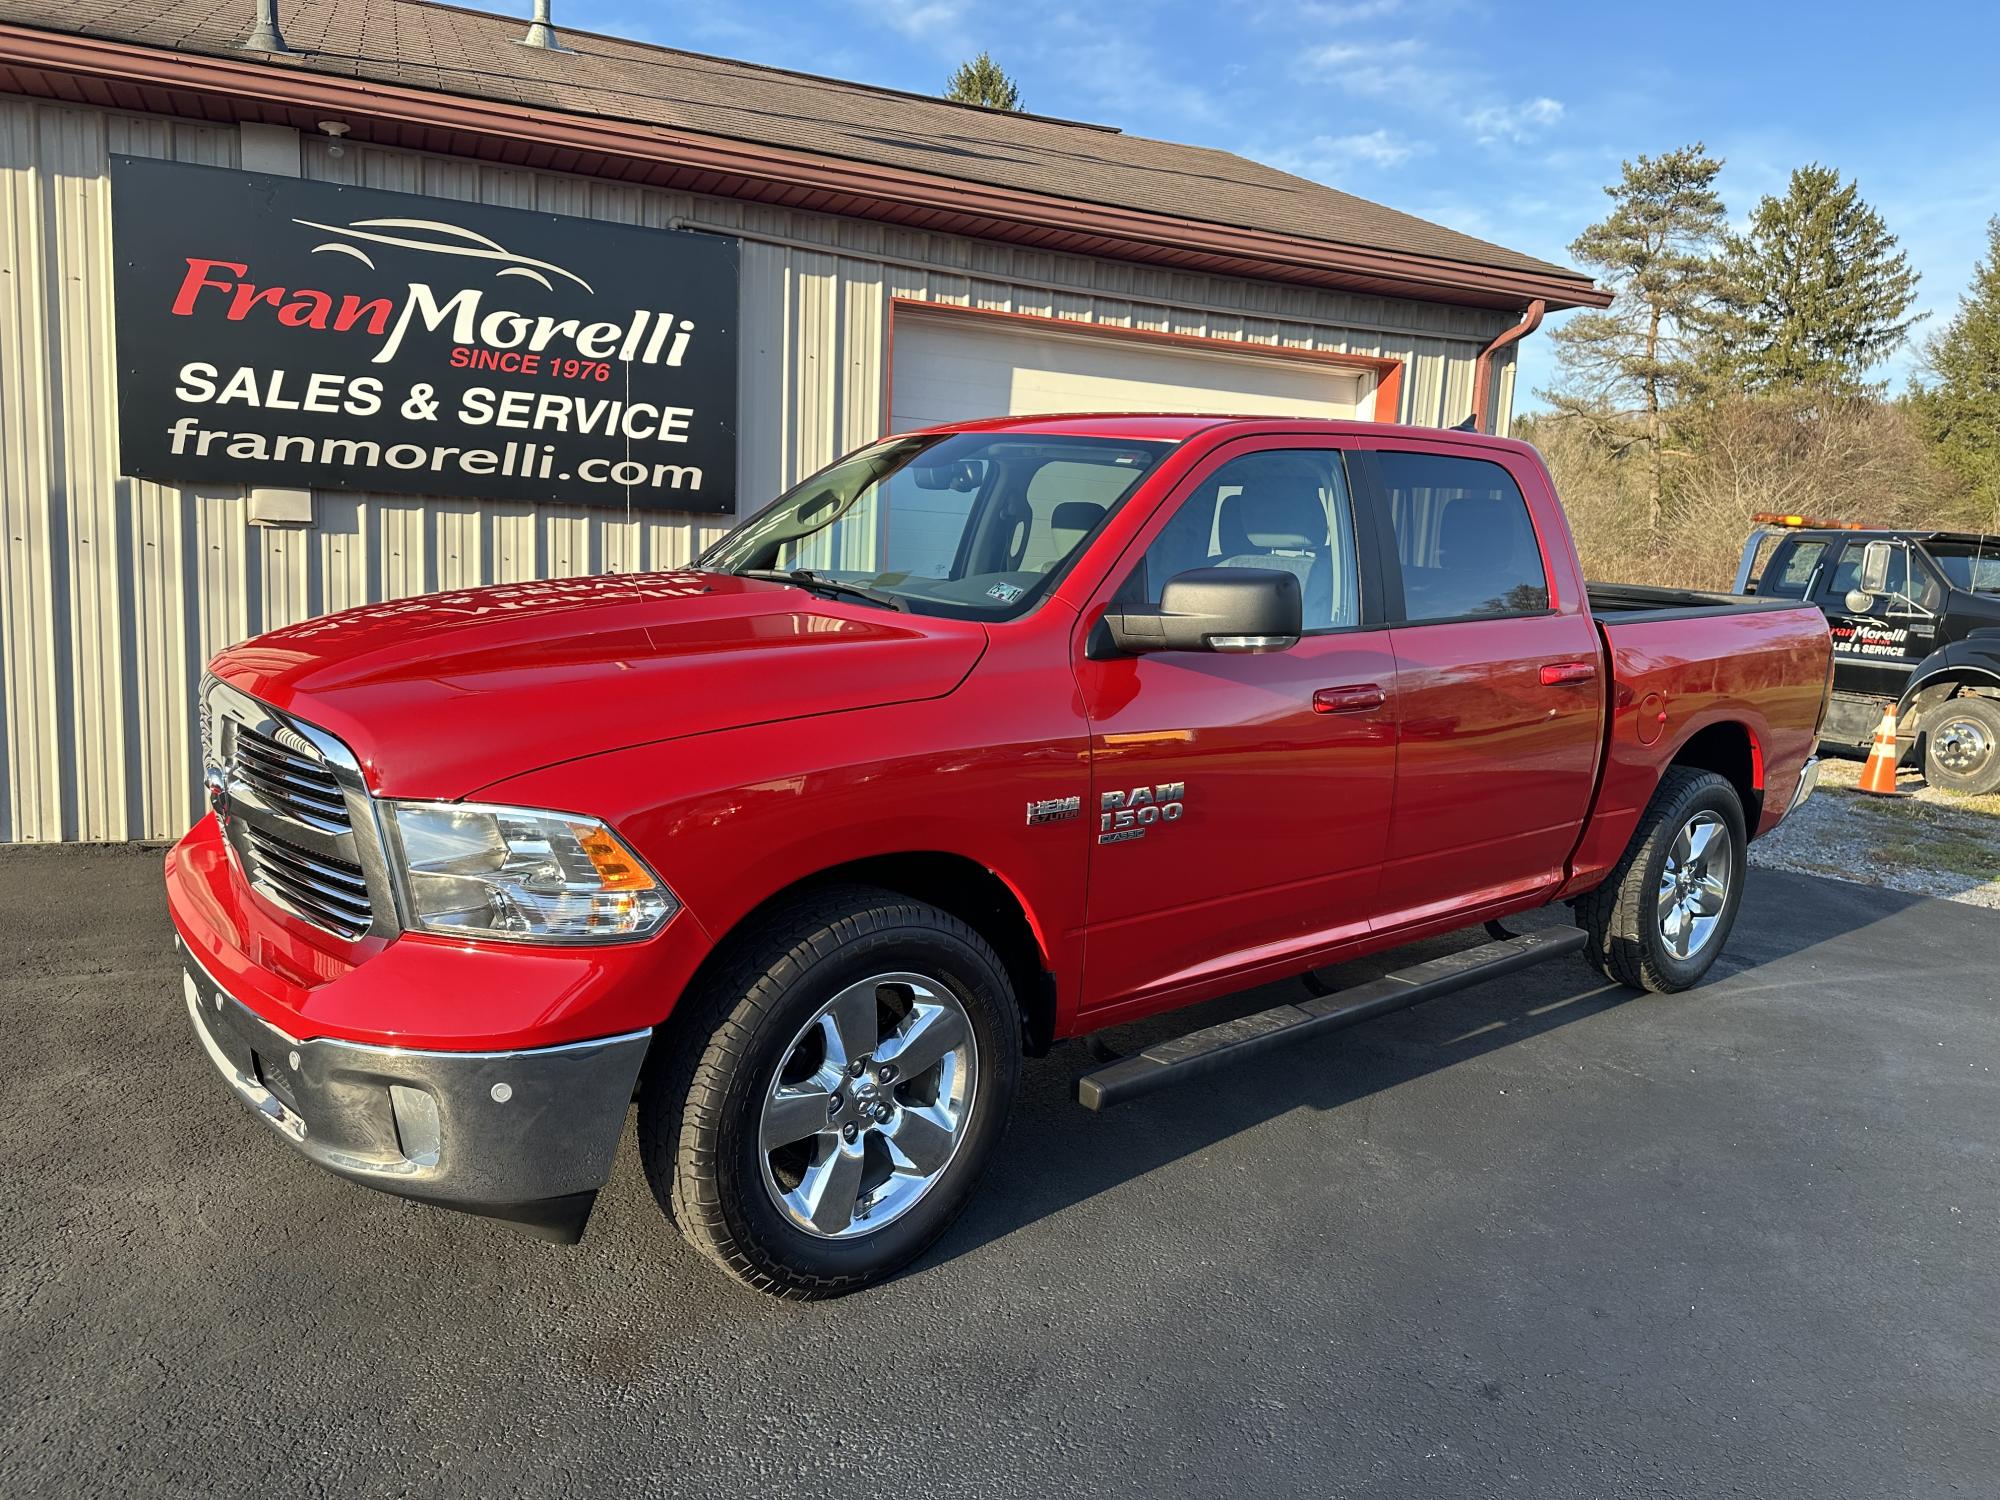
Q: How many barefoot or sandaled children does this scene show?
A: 0